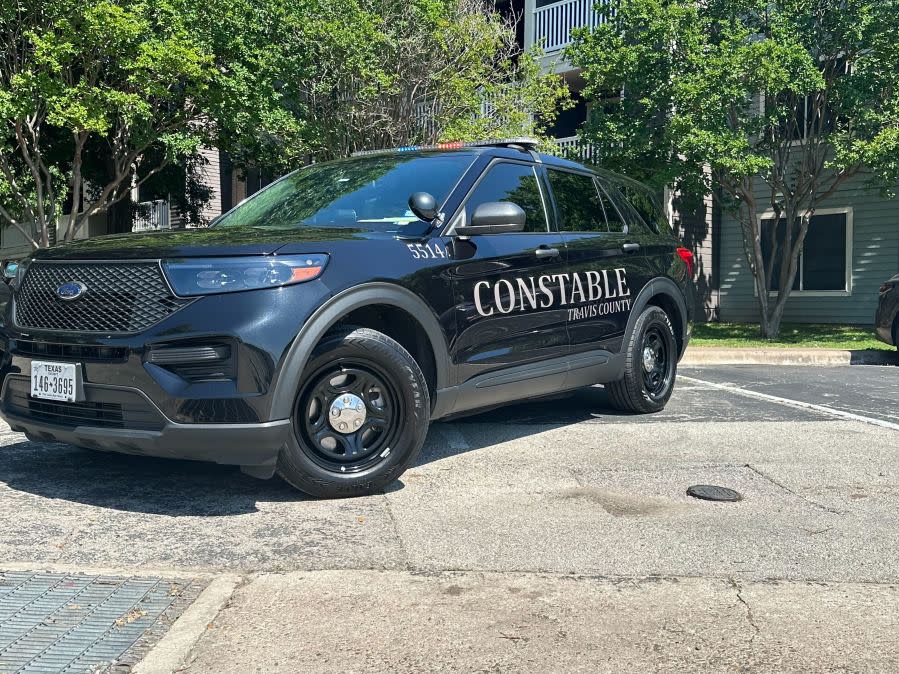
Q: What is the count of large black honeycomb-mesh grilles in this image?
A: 1